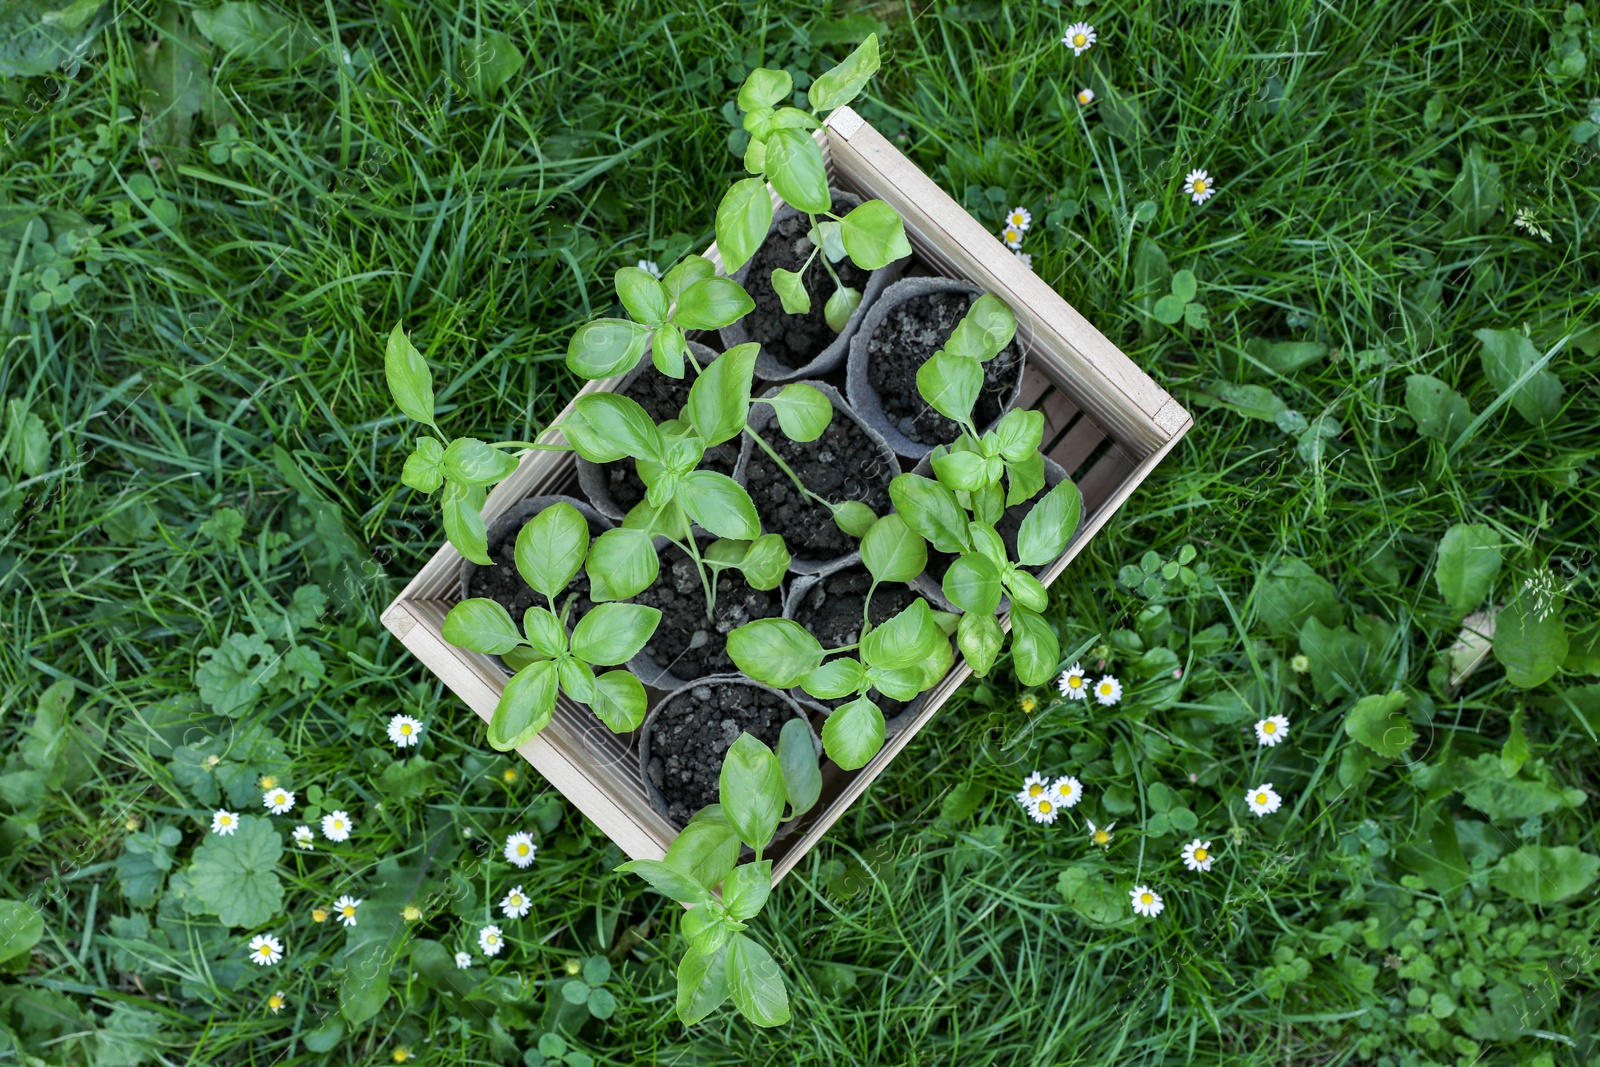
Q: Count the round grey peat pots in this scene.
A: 9